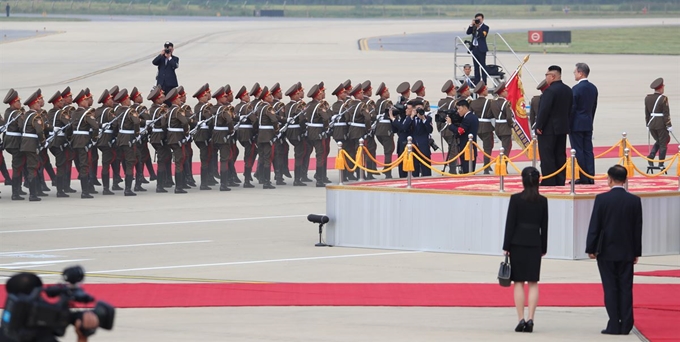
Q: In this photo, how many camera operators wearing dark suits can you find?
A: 5